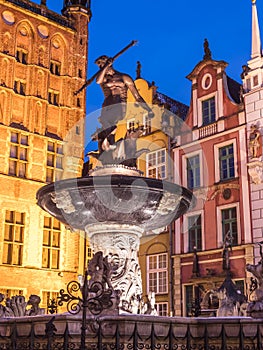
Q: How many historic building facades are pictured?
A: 4